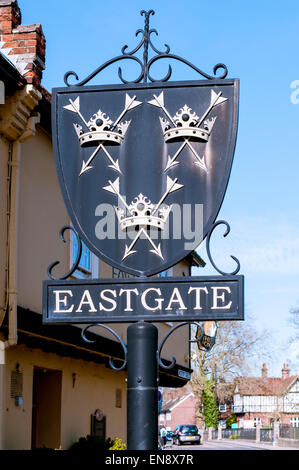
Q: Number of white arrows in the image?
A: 6